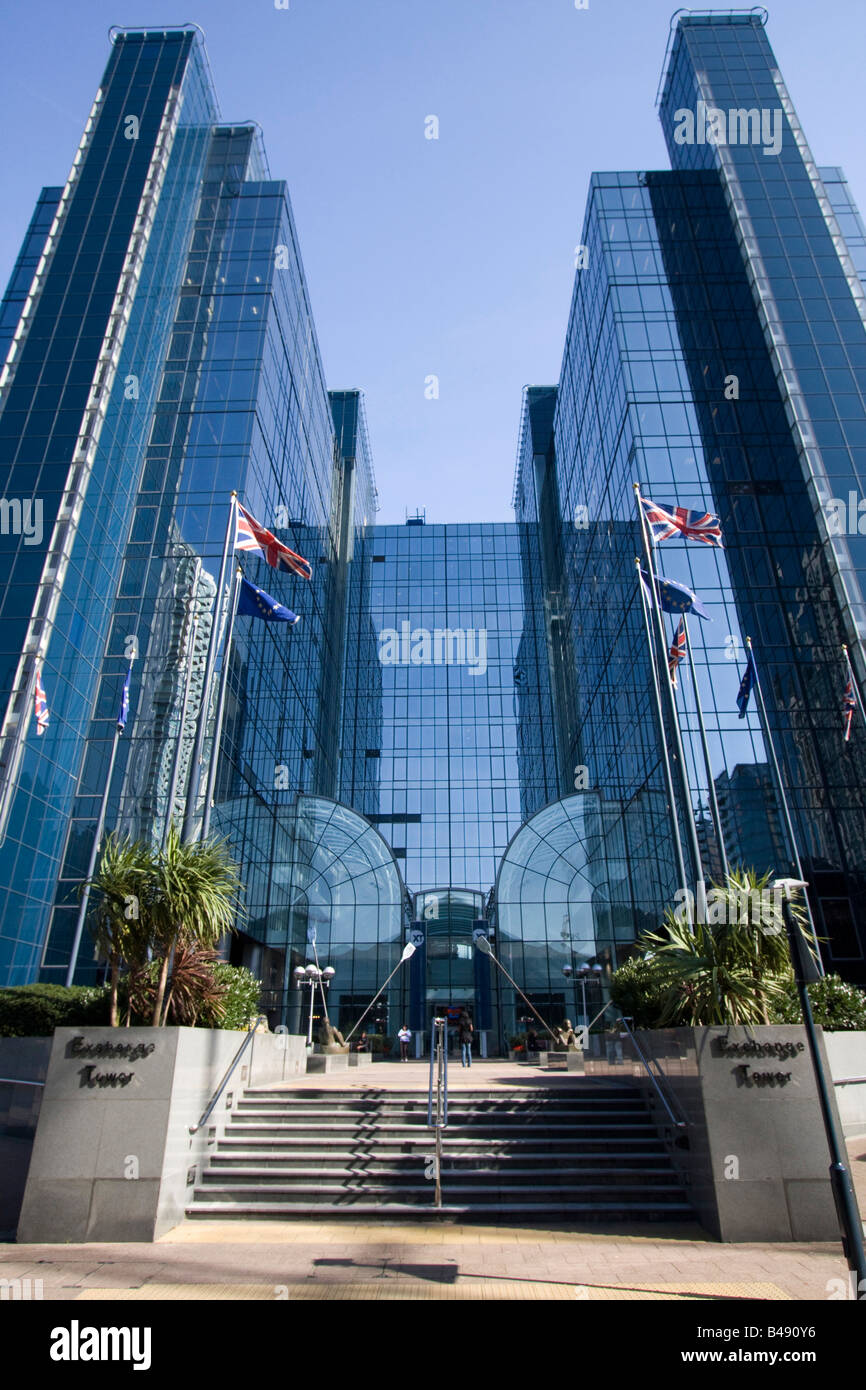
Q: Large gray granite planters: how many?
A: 2